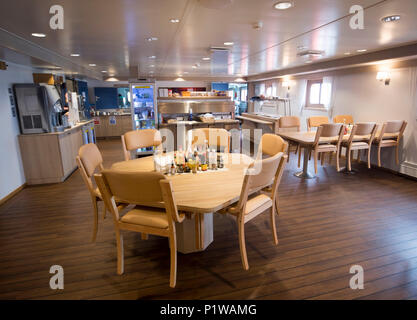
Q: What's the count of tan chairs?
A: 12